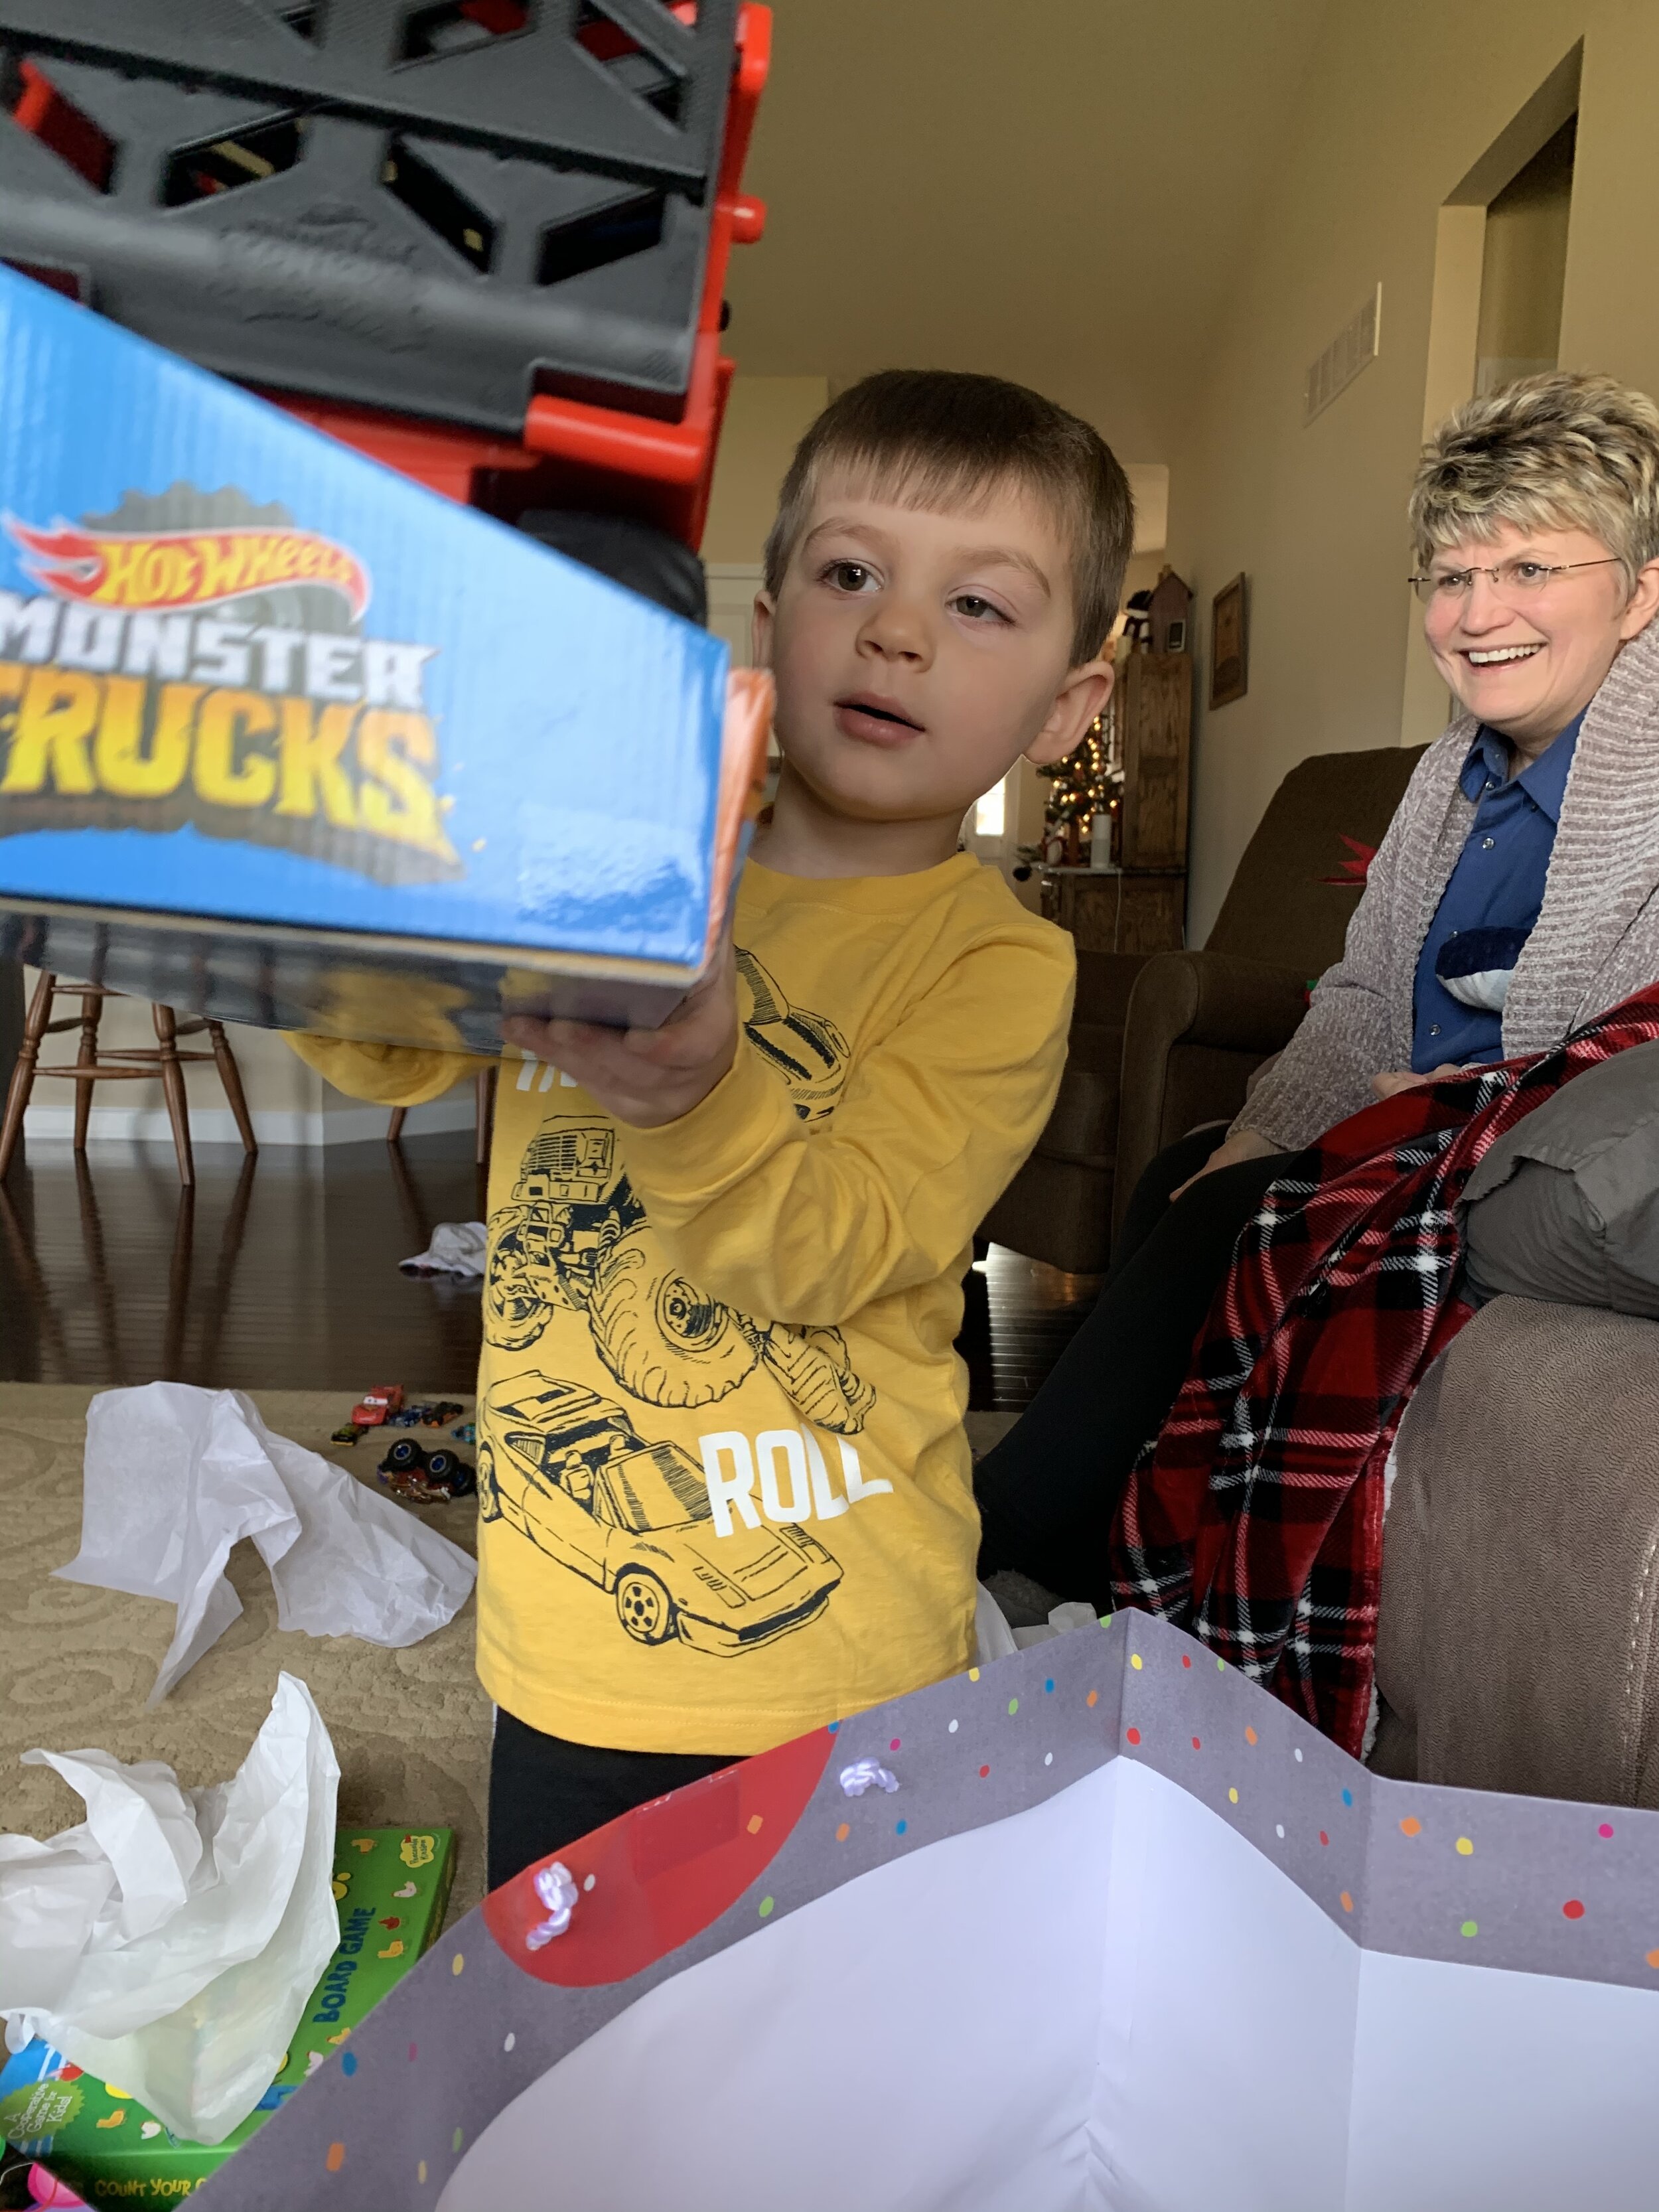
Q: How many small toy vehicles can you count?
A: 6